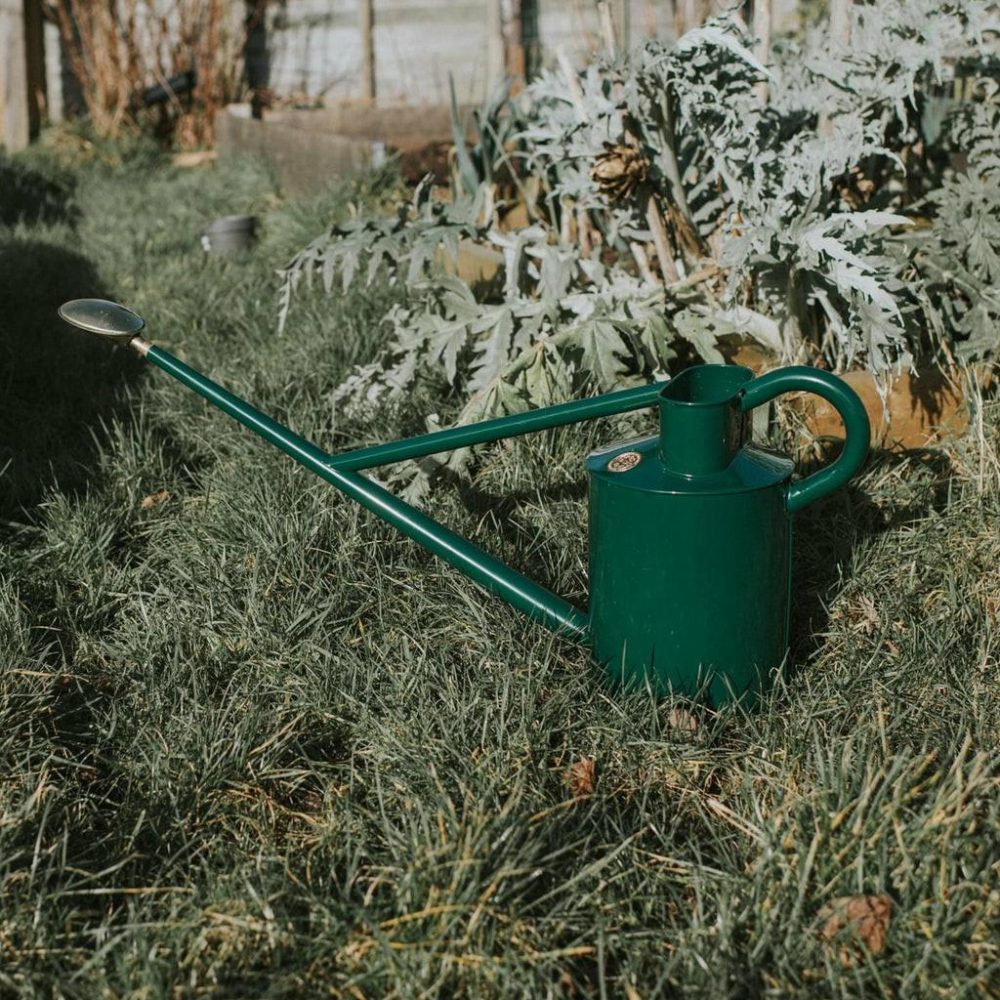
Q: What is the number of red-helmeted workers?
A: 0